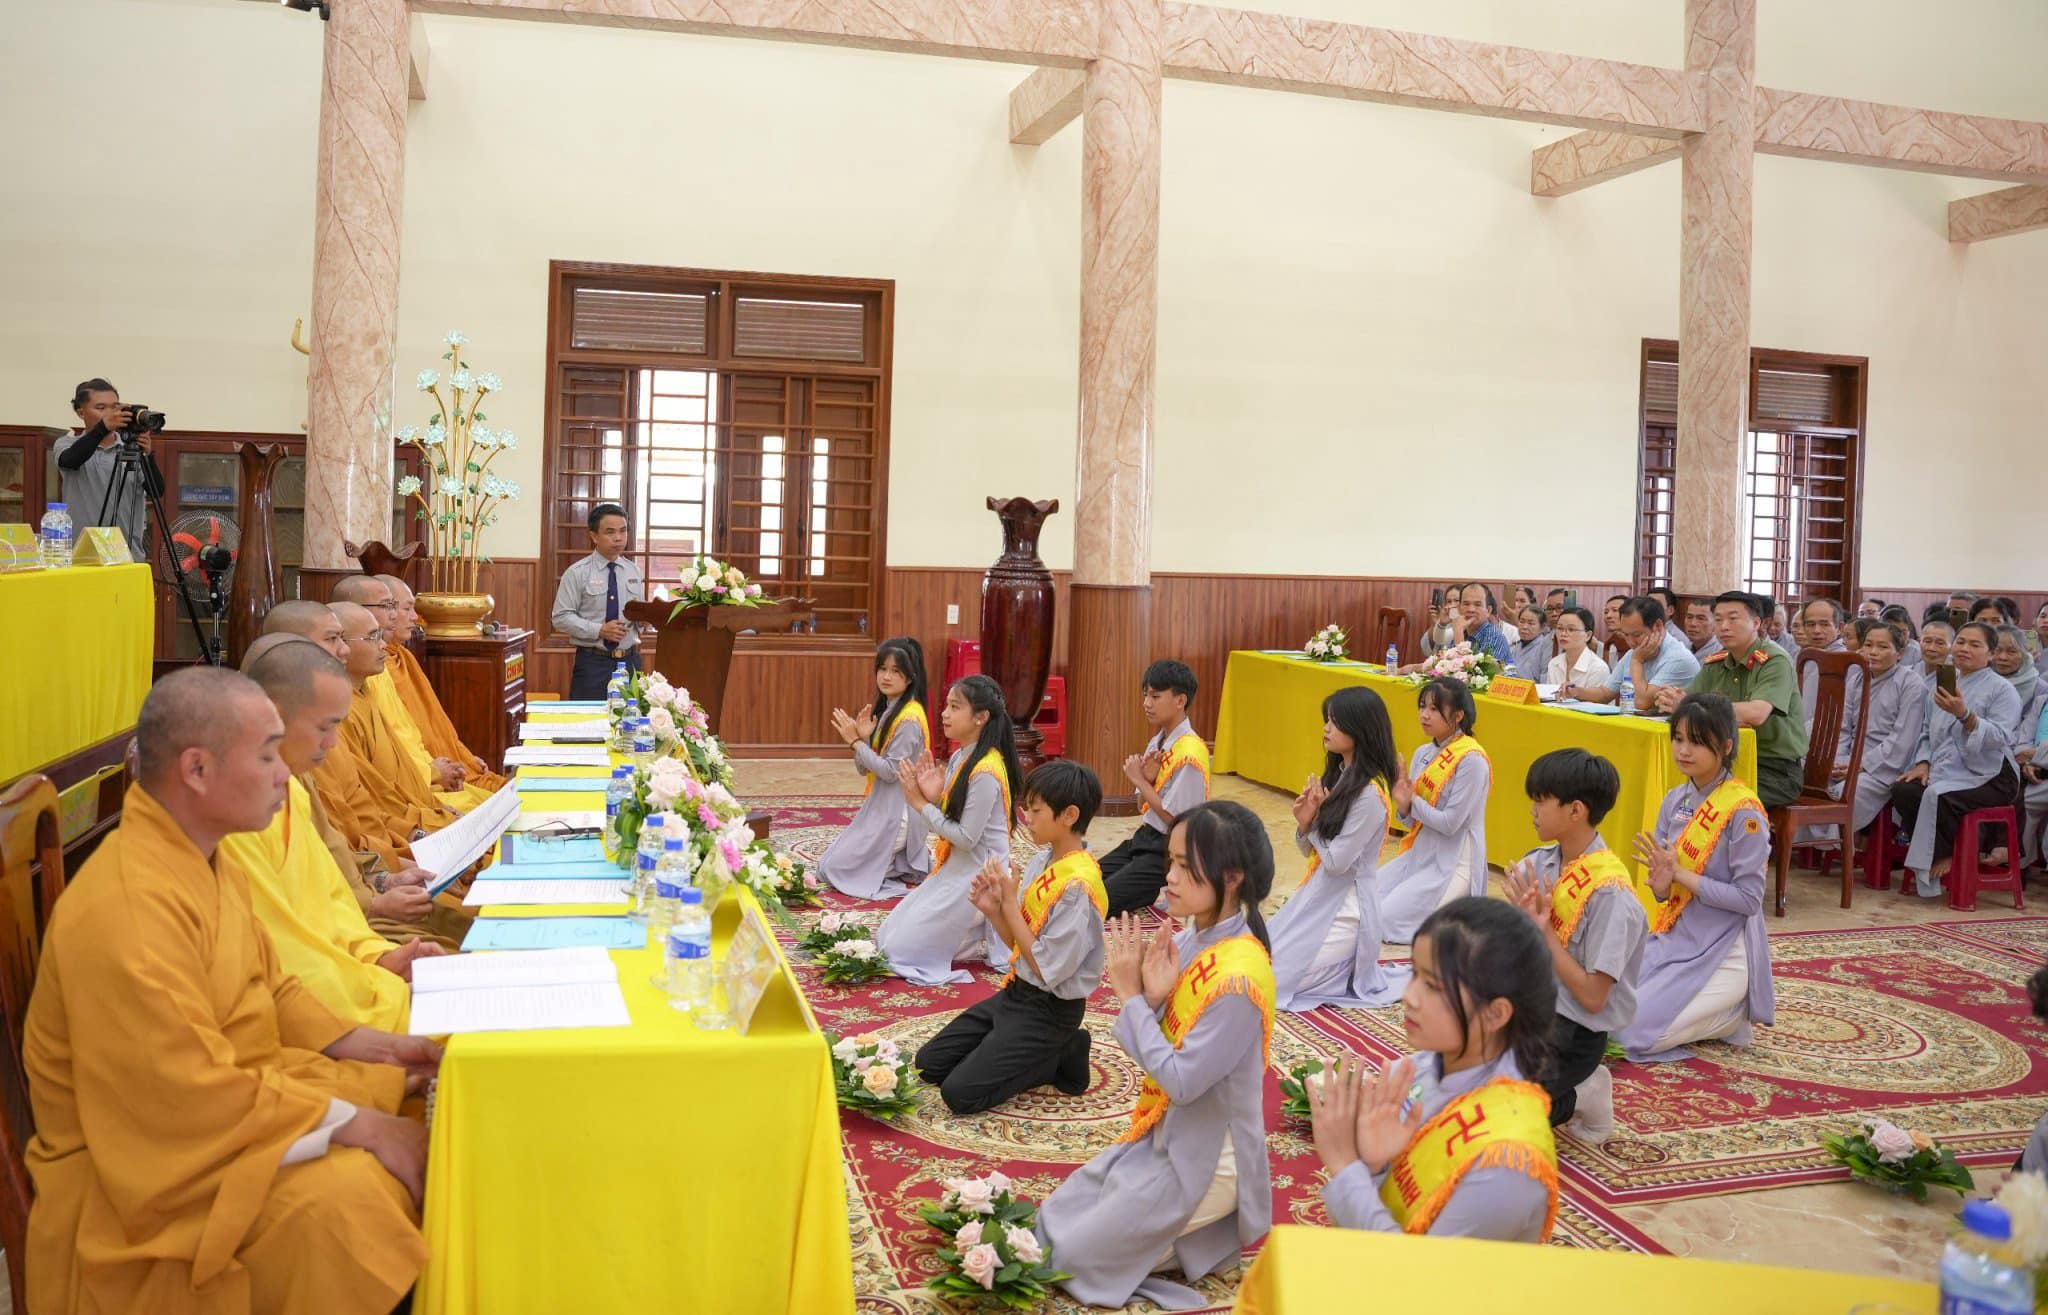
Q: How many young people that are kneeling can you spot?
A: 10